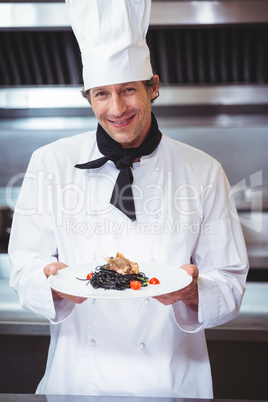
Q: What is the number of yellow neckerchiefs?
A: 0